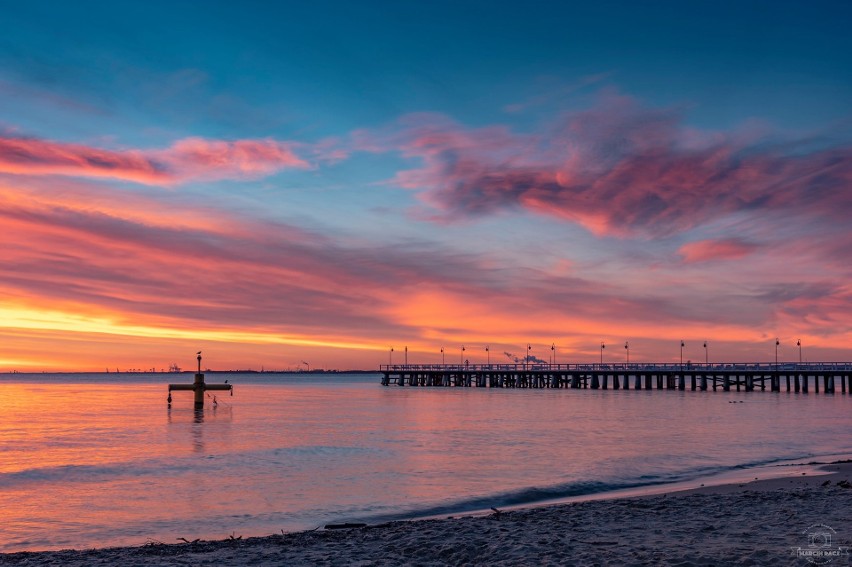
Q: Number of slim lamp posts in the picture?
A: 13